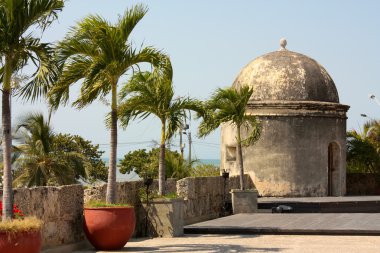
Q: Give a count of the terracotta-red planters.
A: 2